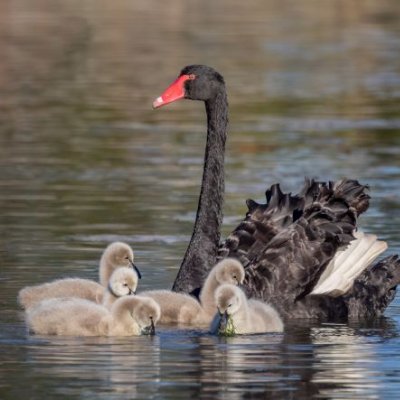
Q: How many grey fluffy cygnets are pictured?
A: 5